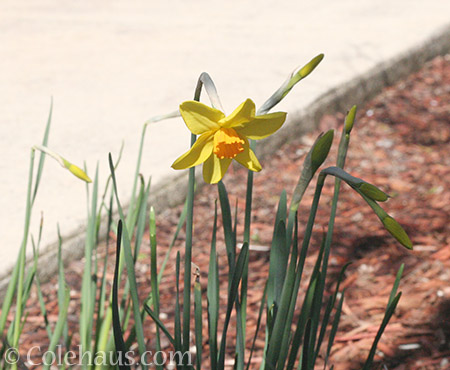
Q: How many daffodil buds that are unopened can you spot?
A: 6